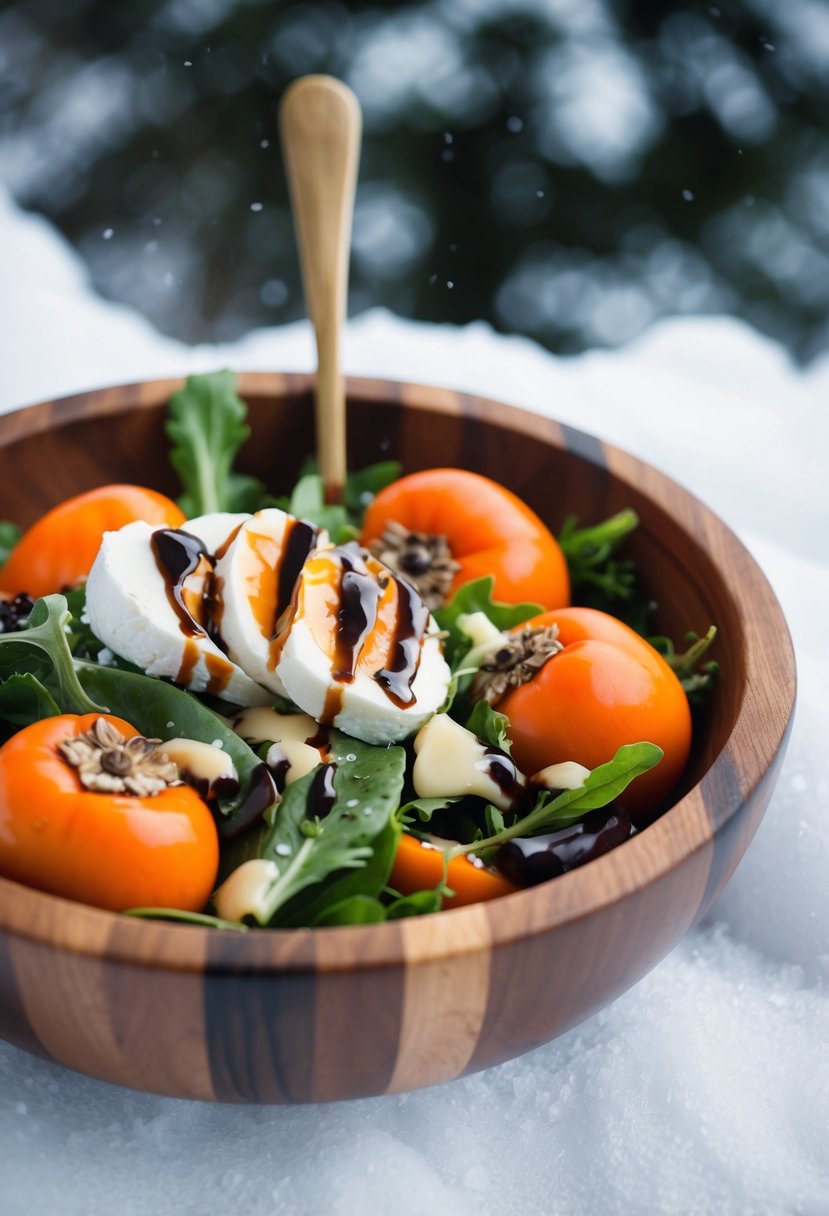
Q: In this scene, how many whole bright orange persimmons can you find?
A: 4